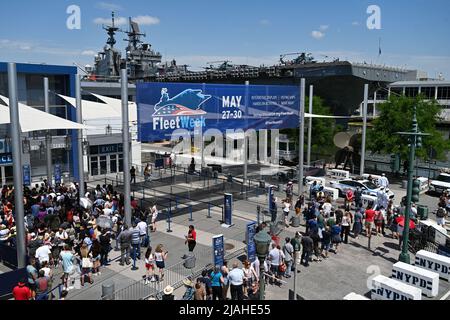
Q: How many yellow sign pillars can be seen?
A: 0